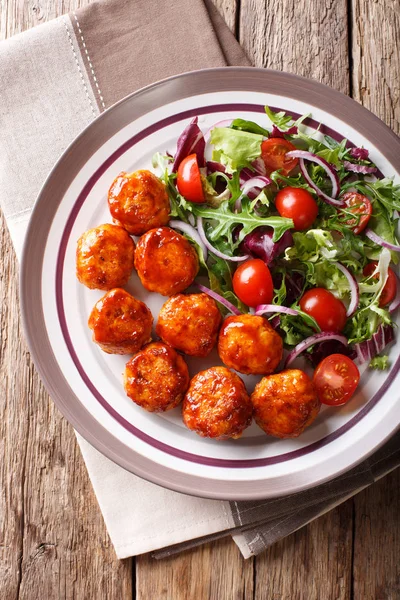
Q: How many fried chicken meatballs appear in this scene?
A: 9